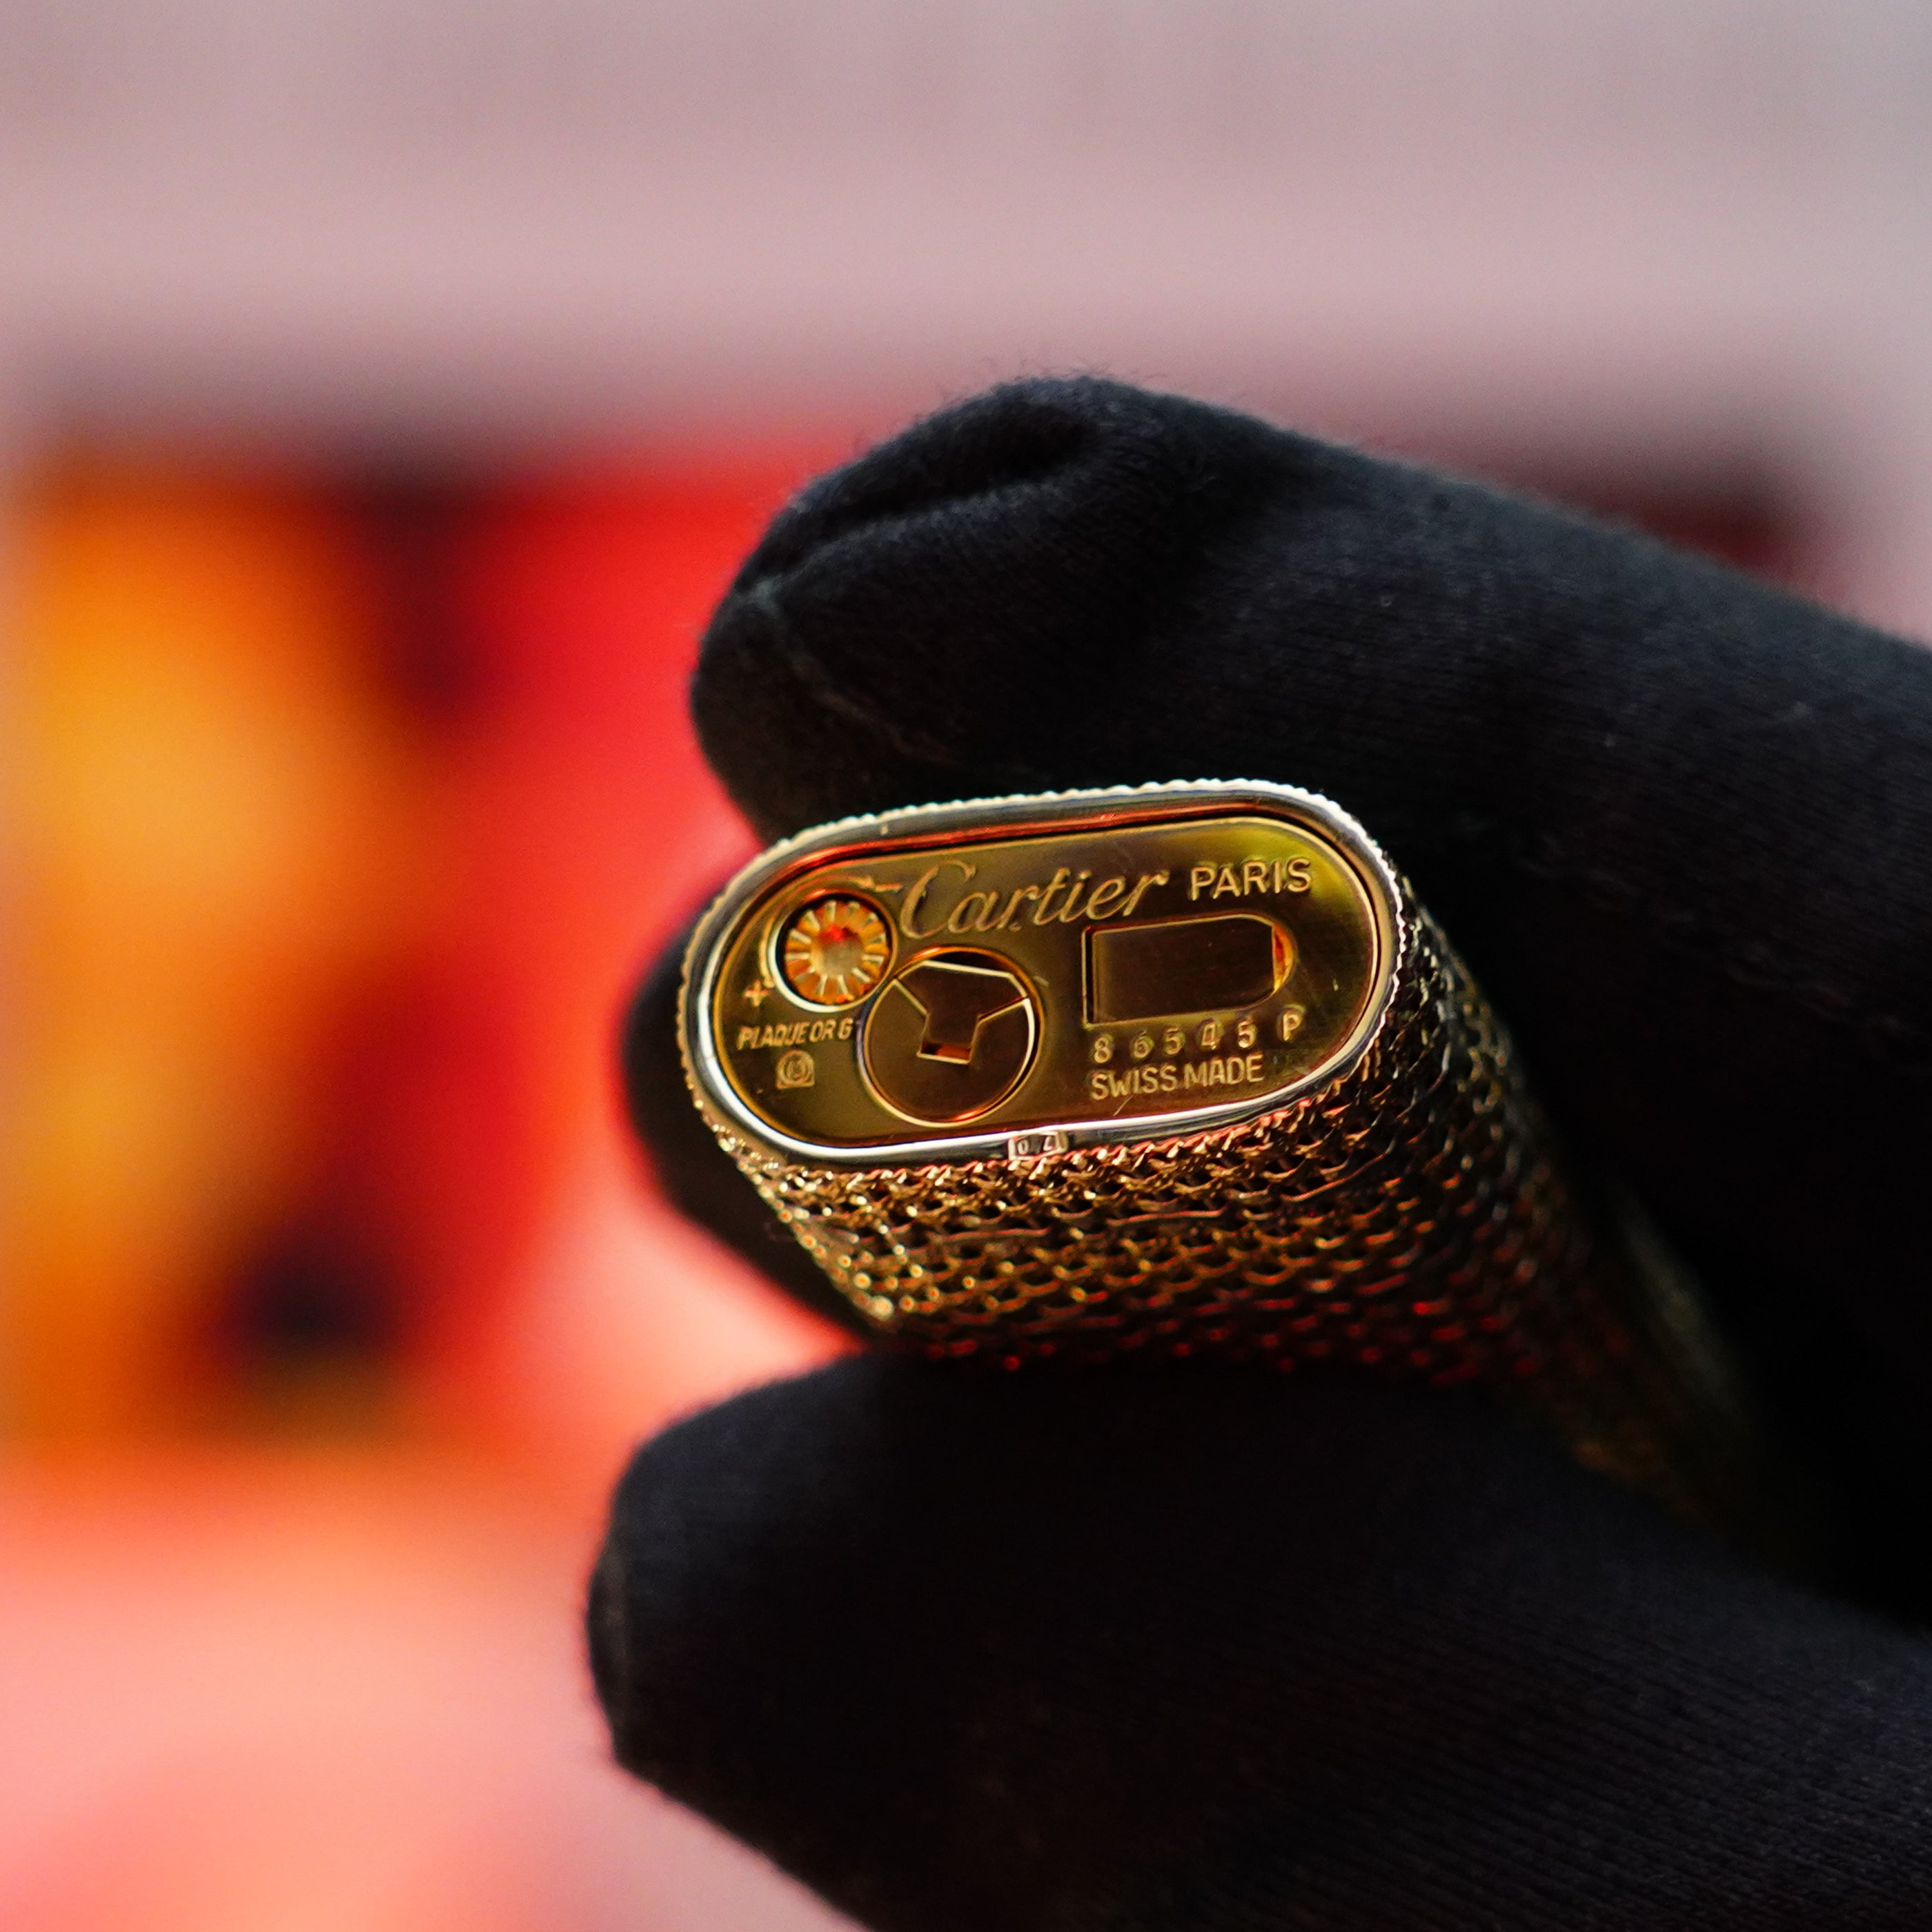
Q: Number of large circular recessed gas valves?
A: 1